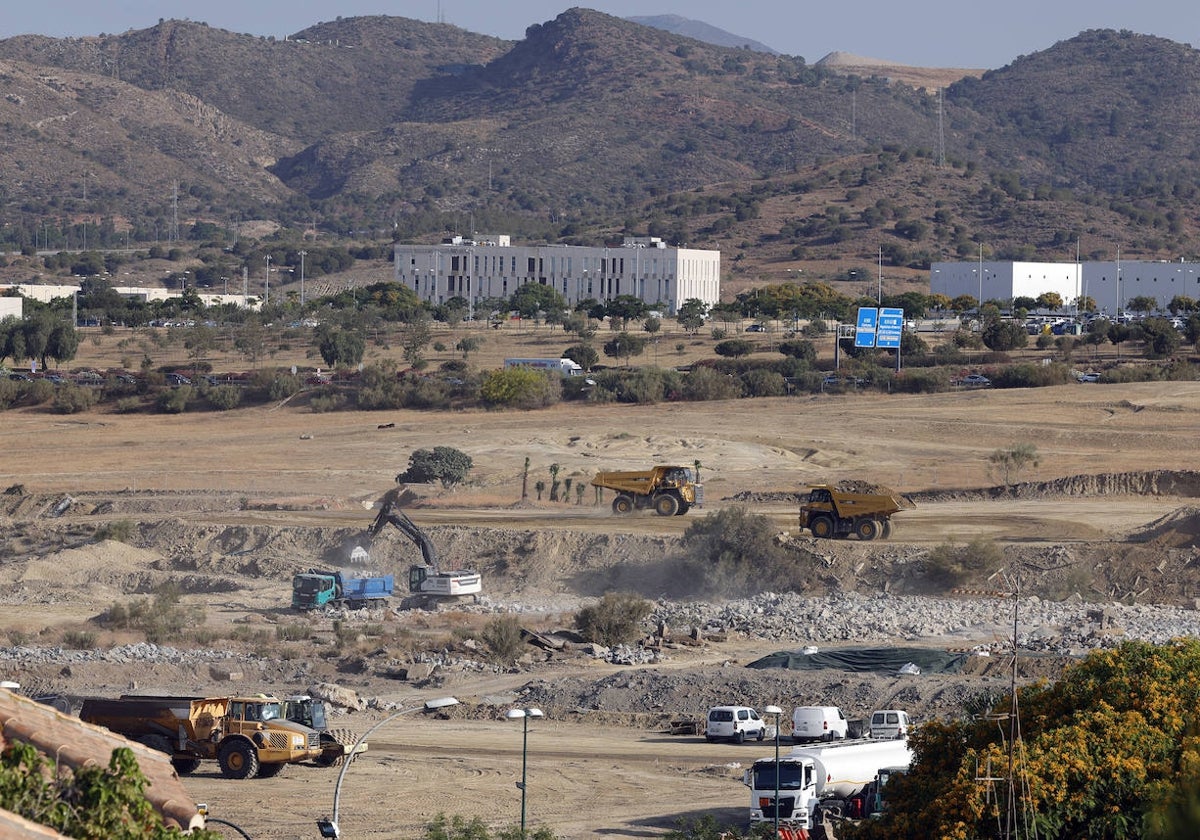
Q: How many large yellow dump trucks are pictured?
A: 3